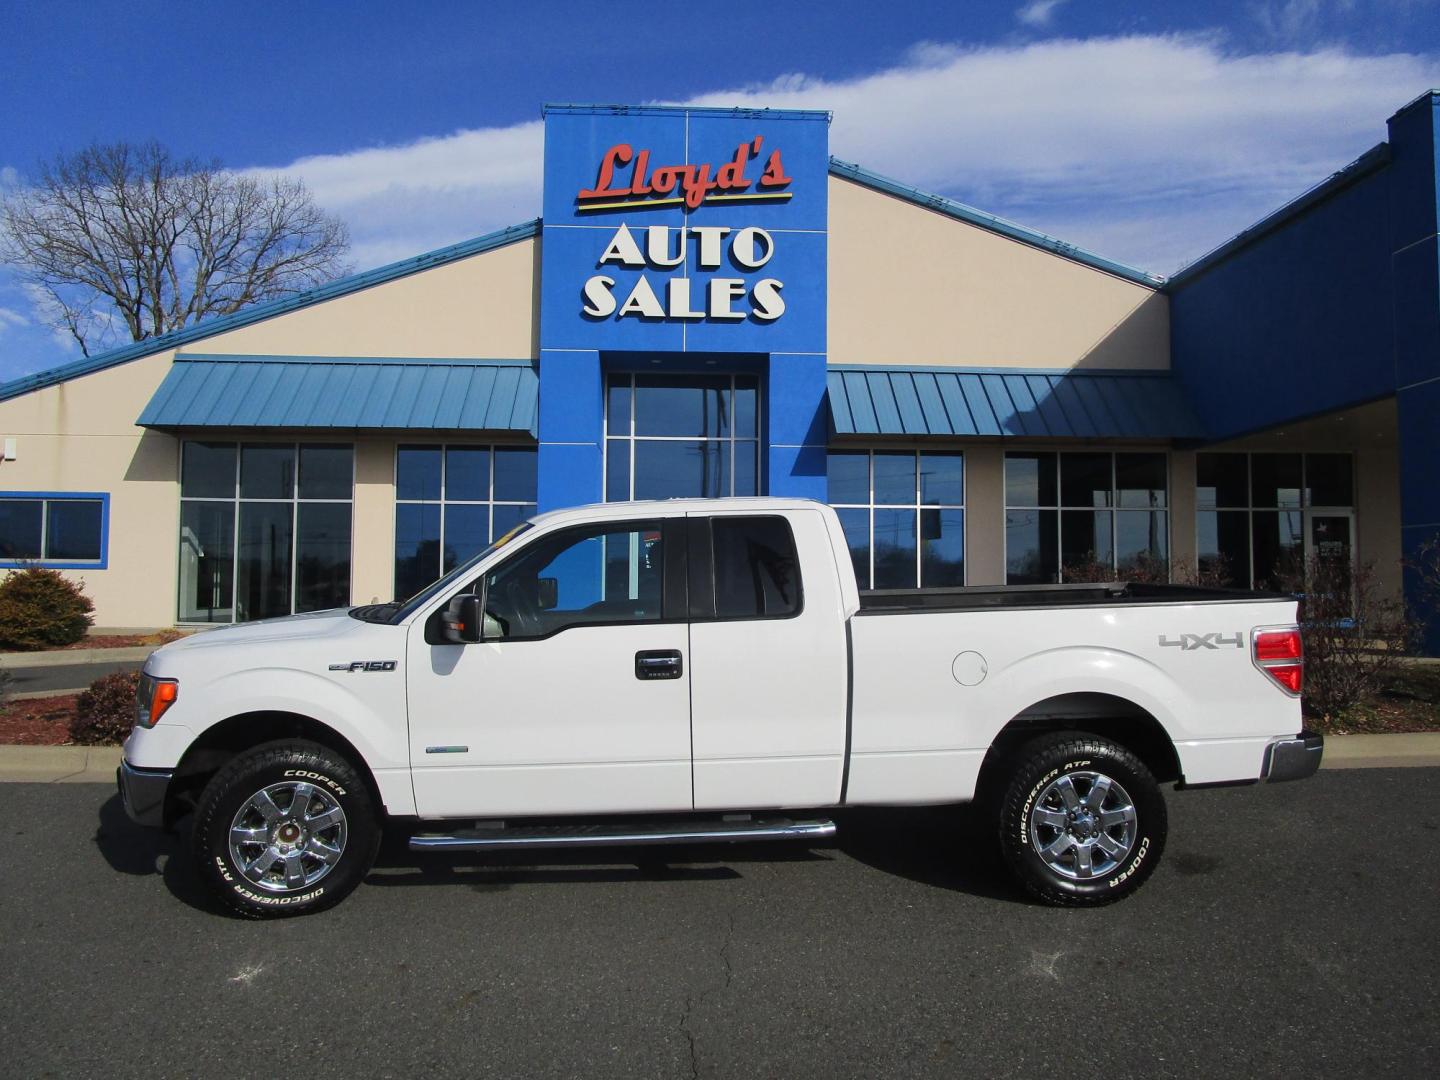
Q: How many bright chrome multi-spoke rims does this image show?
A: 2